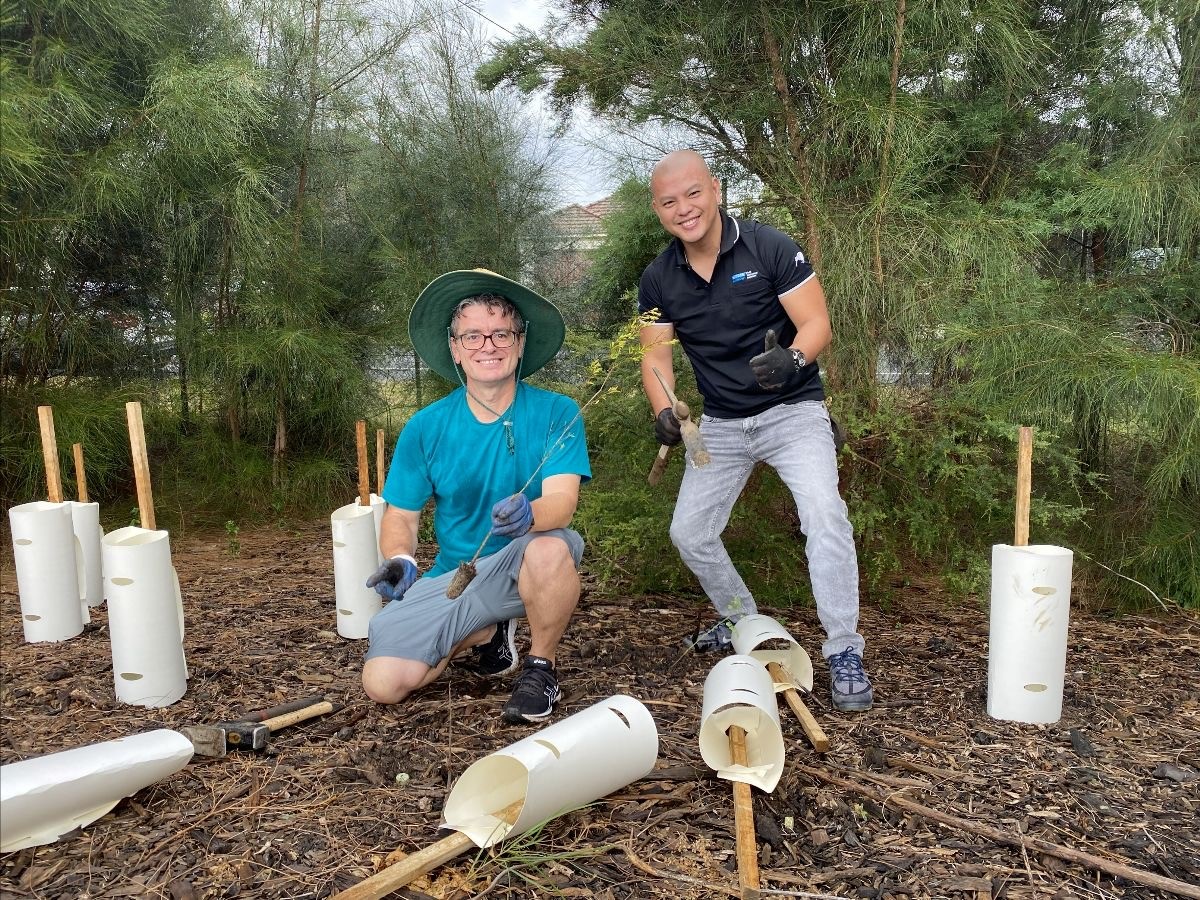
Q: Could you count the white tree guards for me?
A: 10